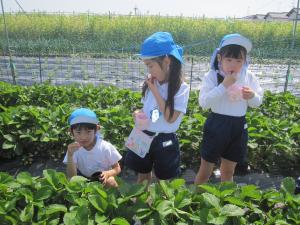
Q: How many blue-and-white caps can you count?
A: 3